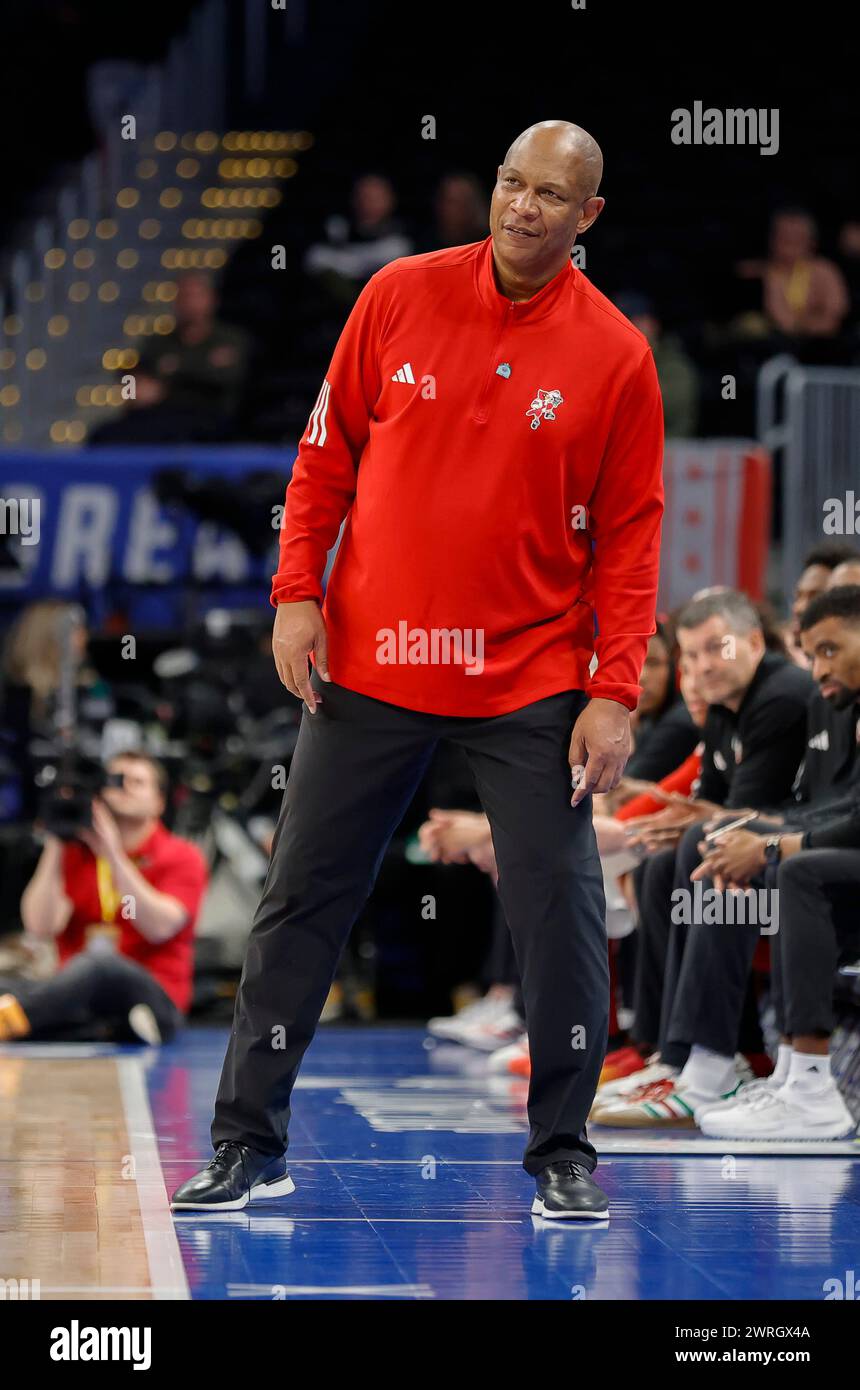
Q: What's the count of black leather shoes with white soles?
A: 2